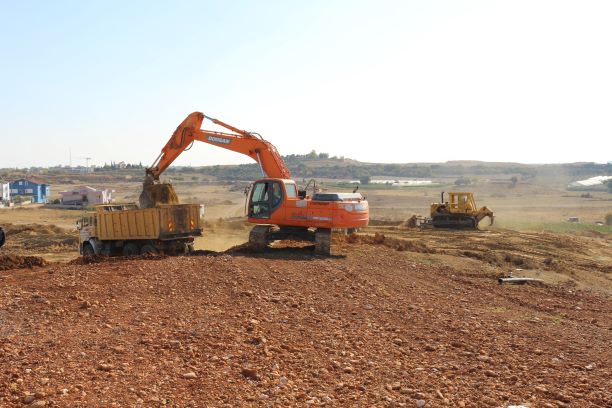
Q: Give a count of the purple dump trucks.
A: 0